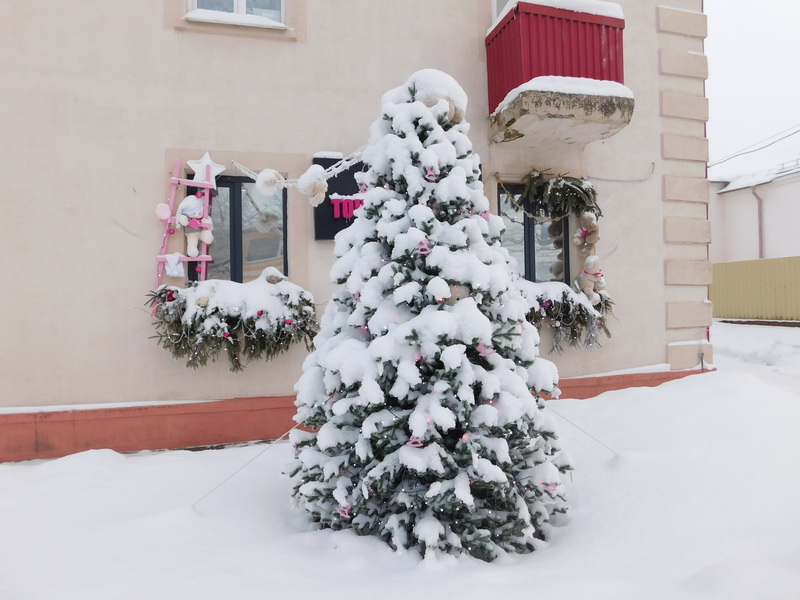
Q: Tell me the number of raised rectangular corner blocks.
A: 9